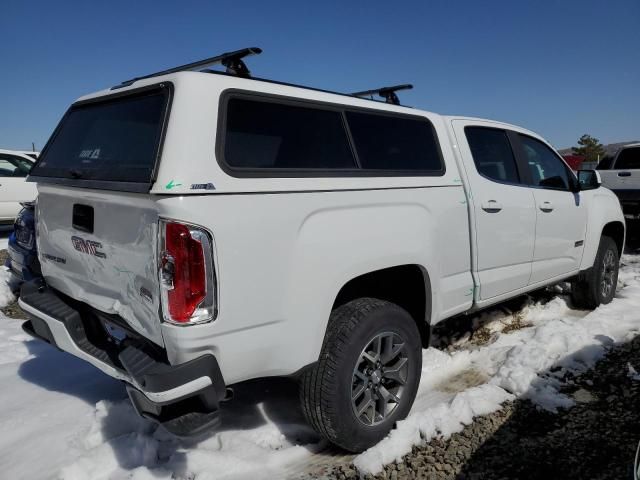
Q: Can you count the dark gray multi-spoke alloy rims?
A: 2